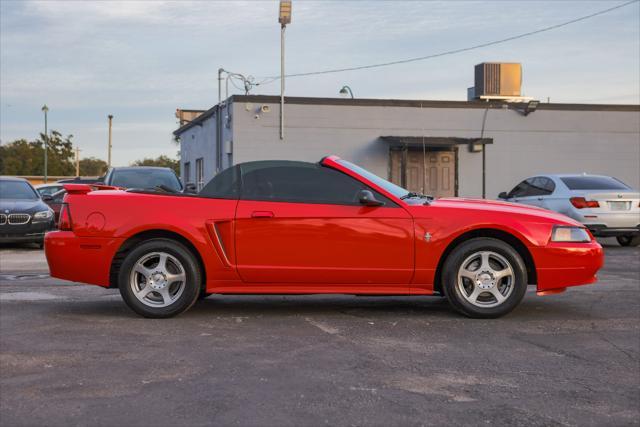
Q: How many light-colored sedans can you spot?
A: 1